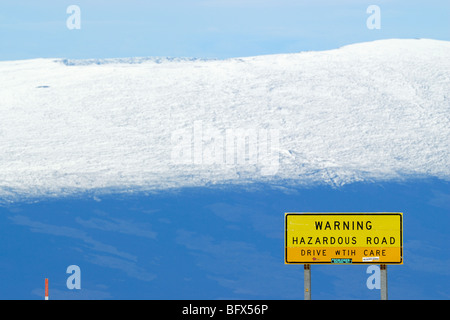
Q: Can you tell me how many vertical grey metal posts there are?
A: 2